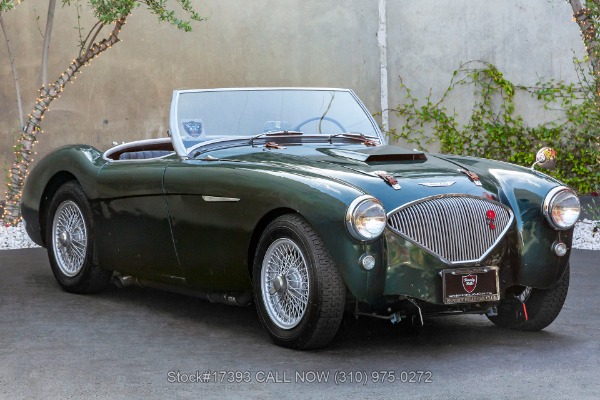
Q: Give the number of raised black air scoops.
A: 1